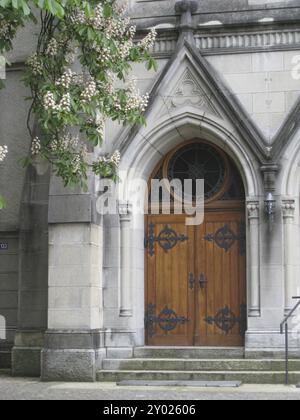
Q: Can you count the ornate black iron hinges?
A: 4